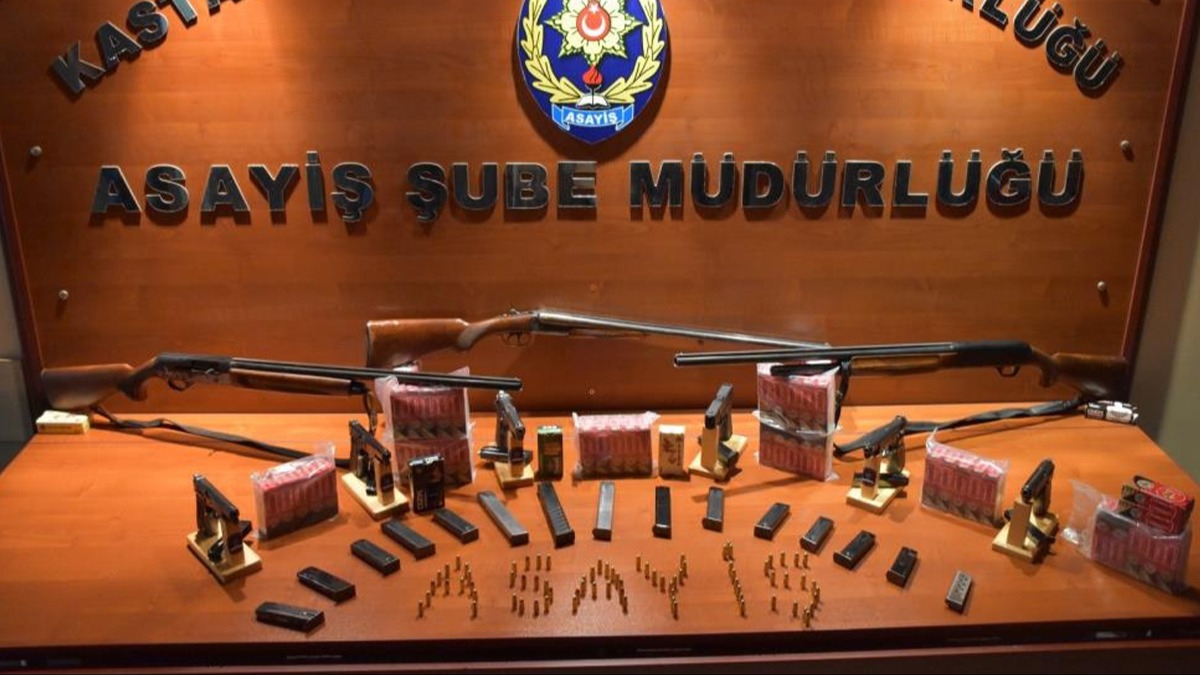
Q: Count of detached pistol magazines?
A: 15